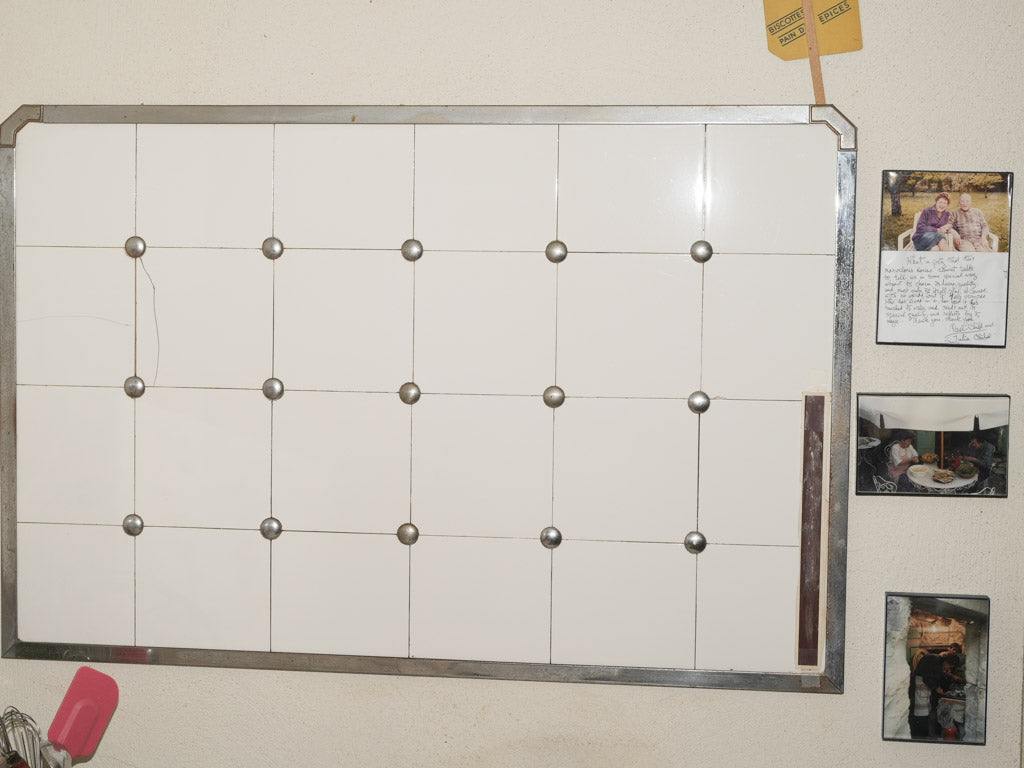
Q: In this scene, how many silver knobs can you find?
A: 15